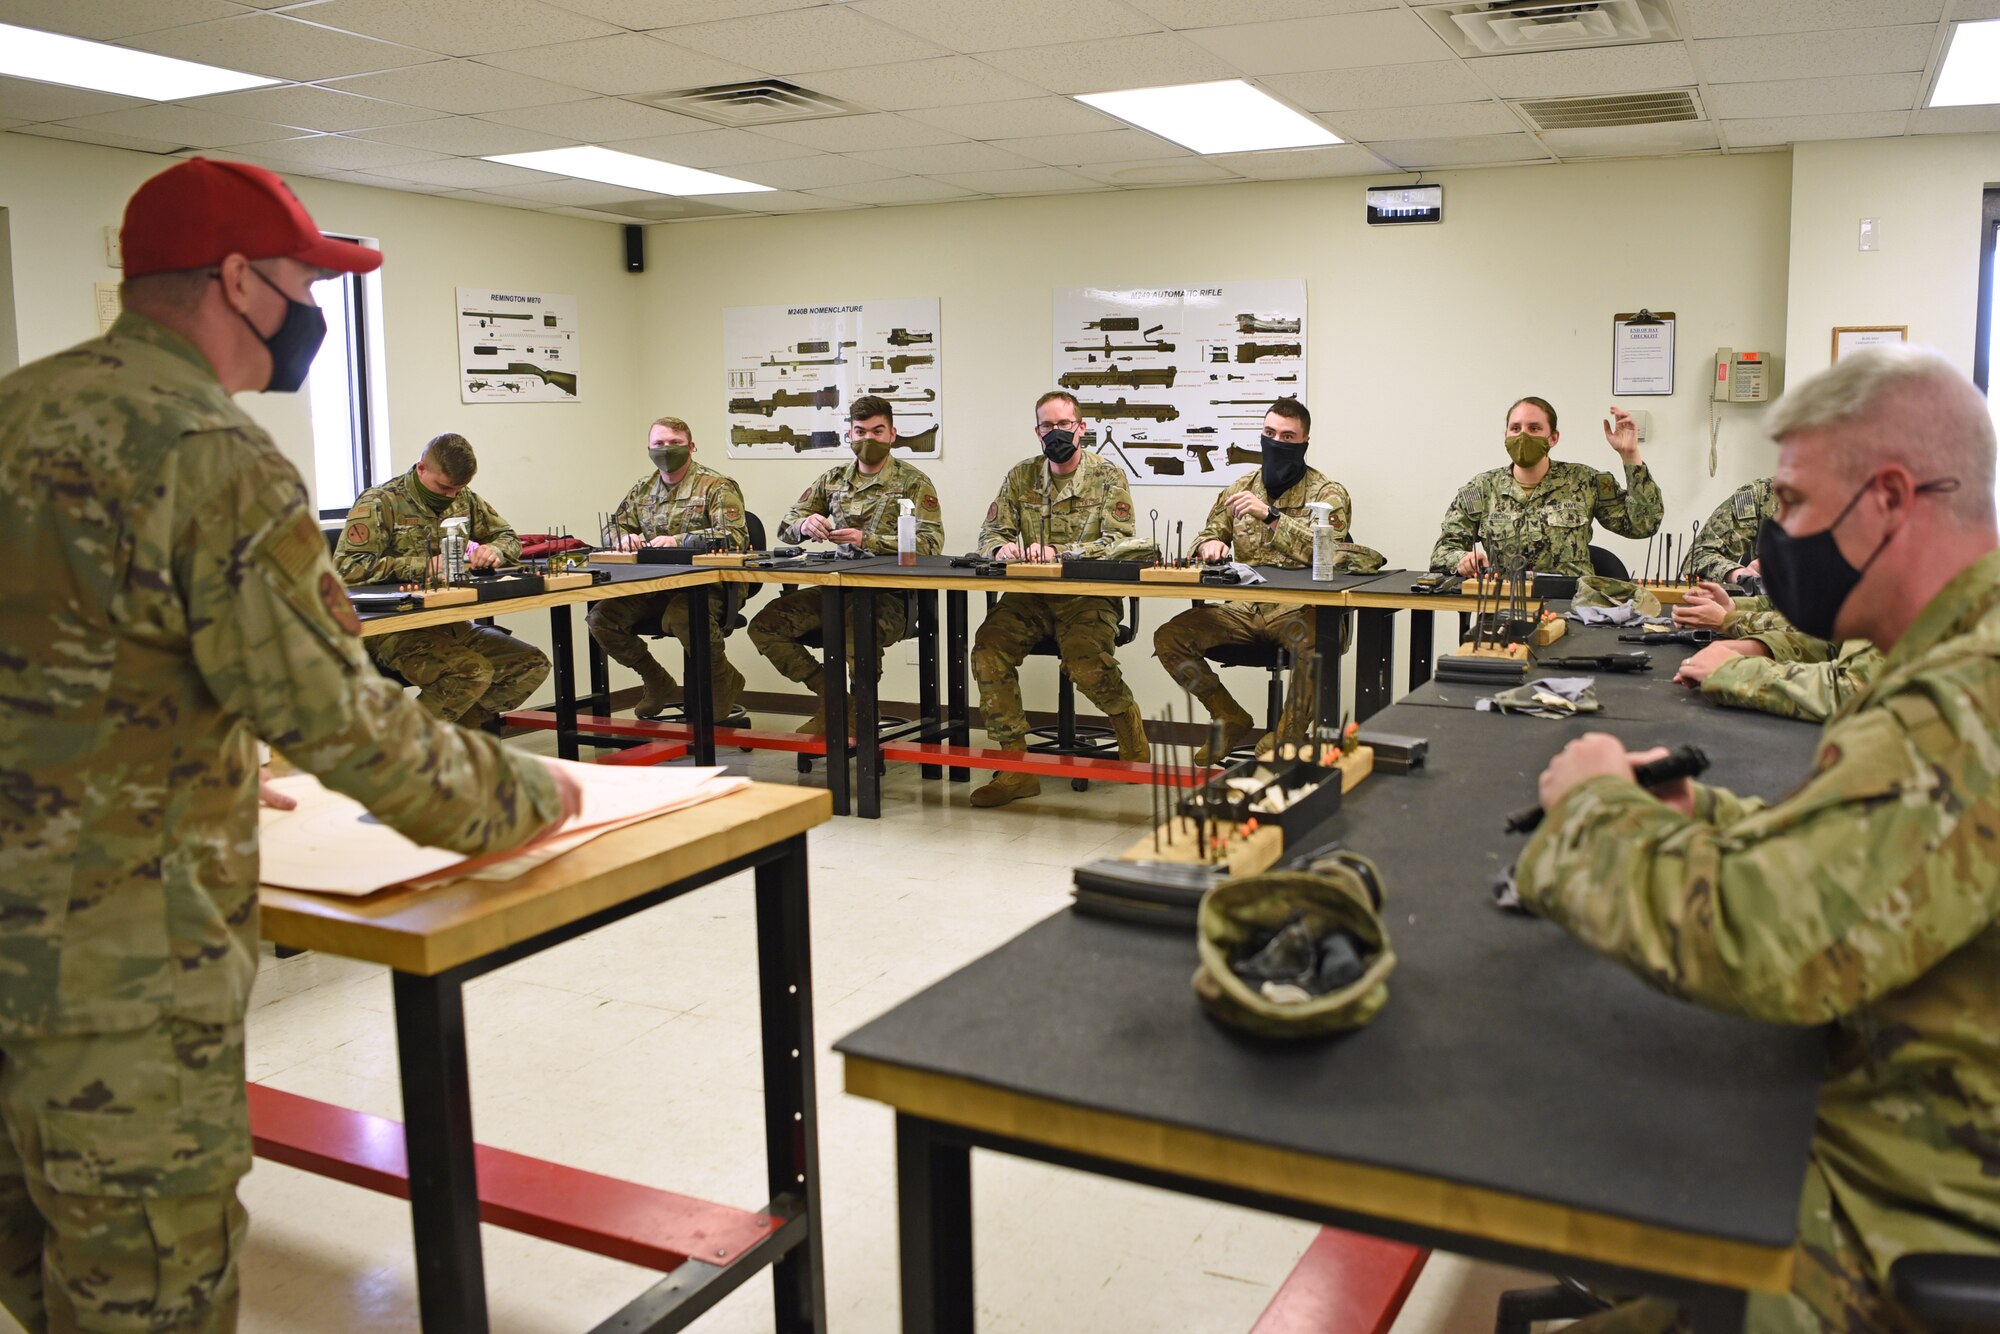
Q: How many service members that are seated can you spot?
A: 10